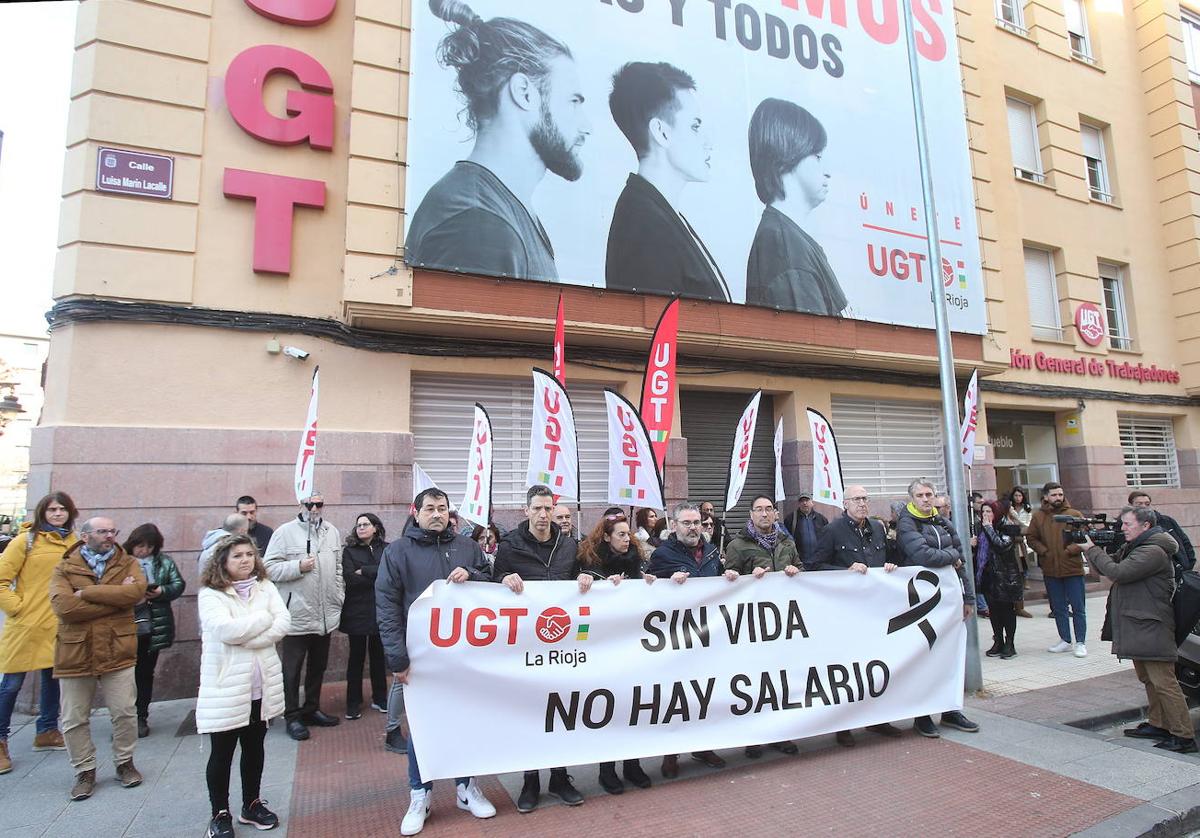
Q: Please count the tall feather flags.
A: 10